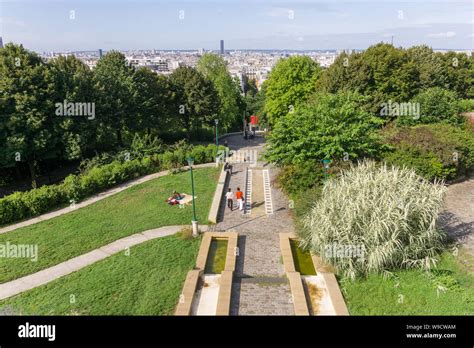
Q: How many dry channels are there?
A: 2